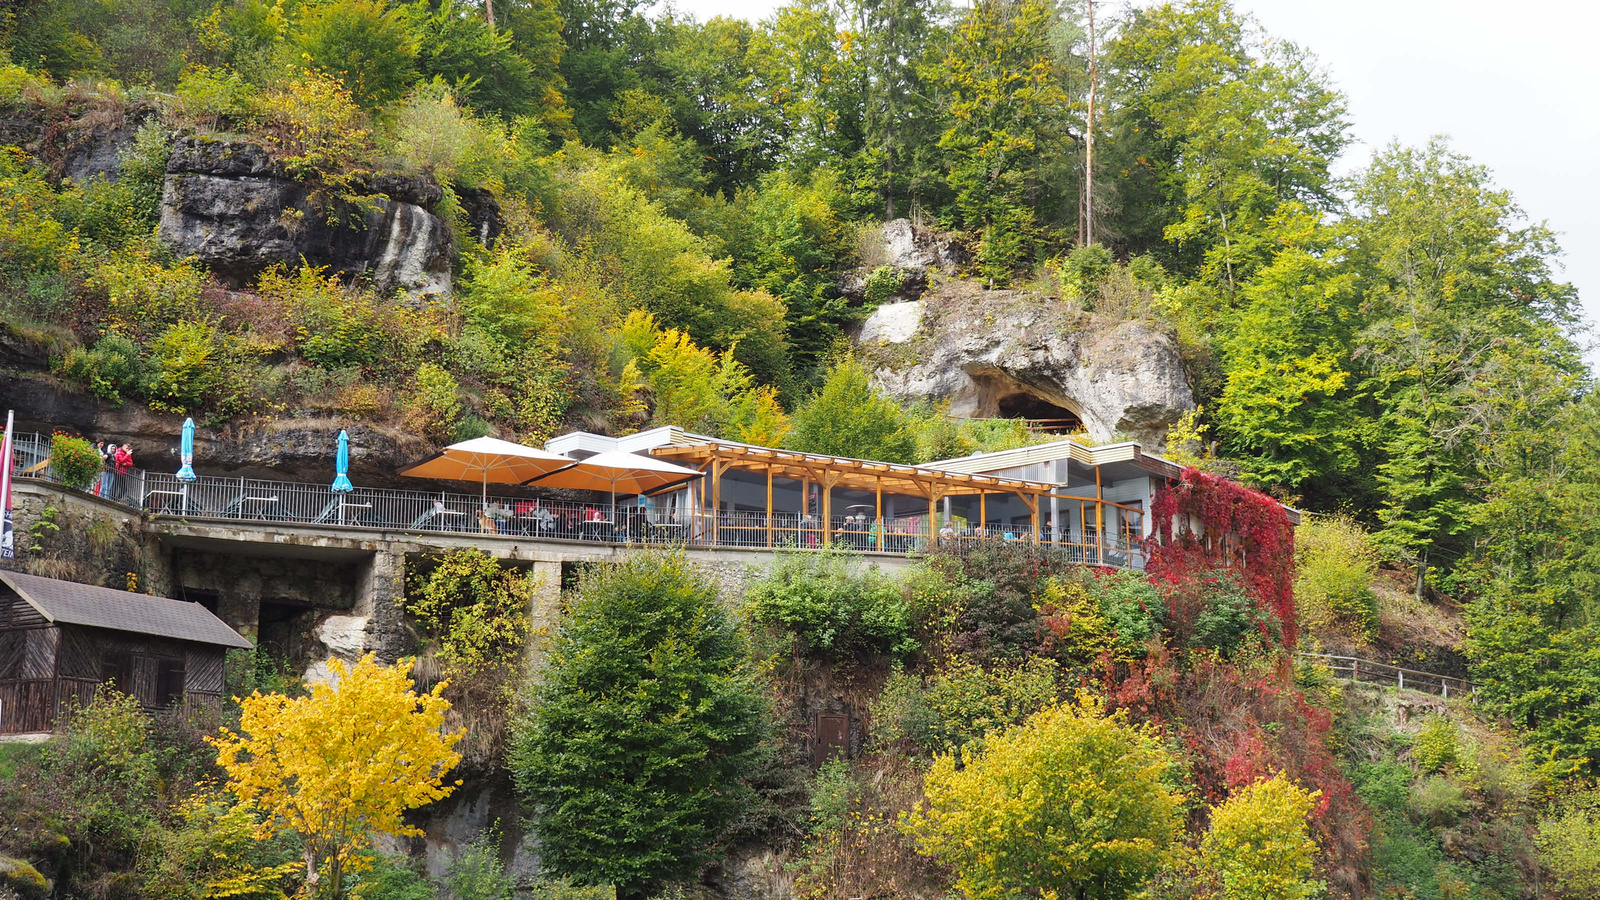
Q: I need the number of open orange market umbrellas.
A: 2